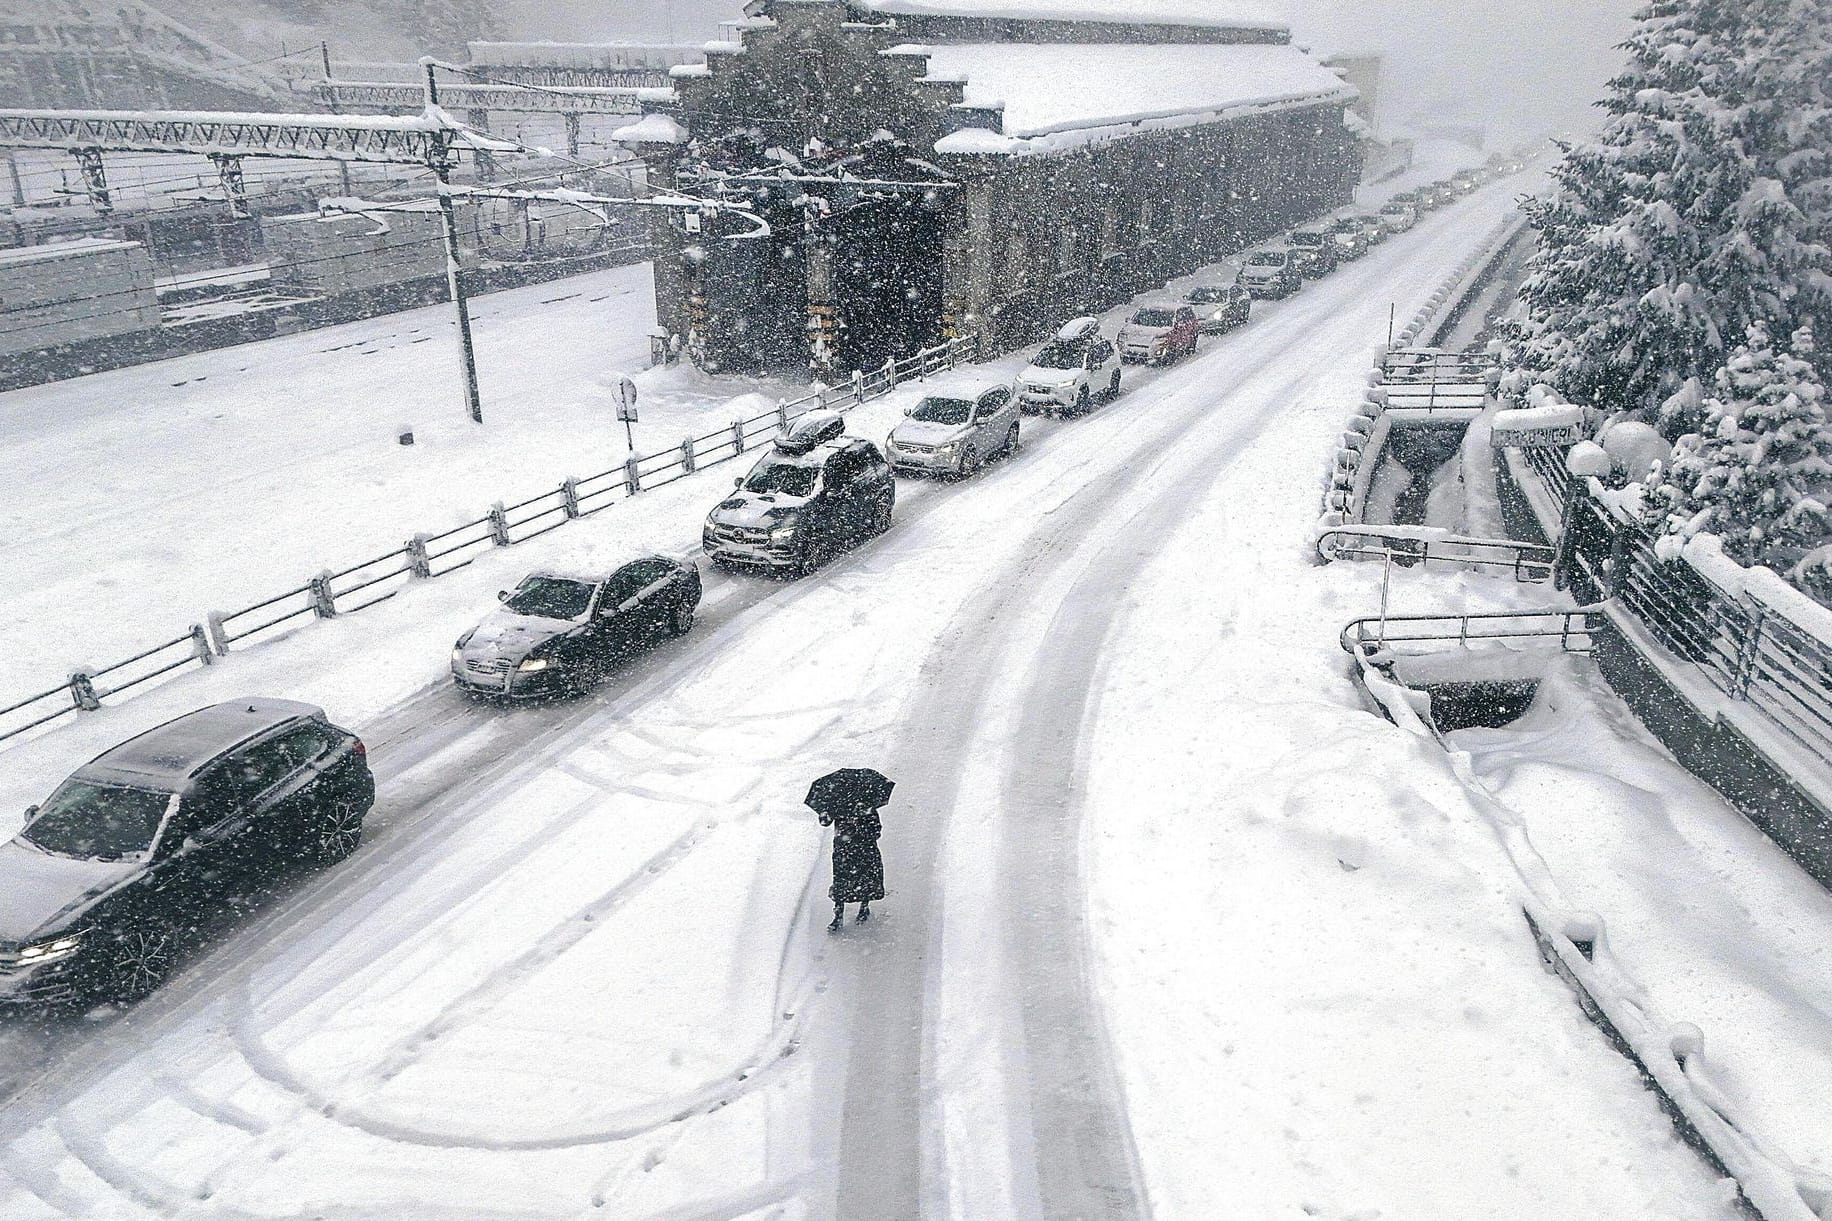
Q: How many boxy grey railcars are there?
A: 2